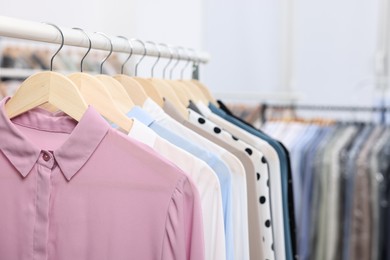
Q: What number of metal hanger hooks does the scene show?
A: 9